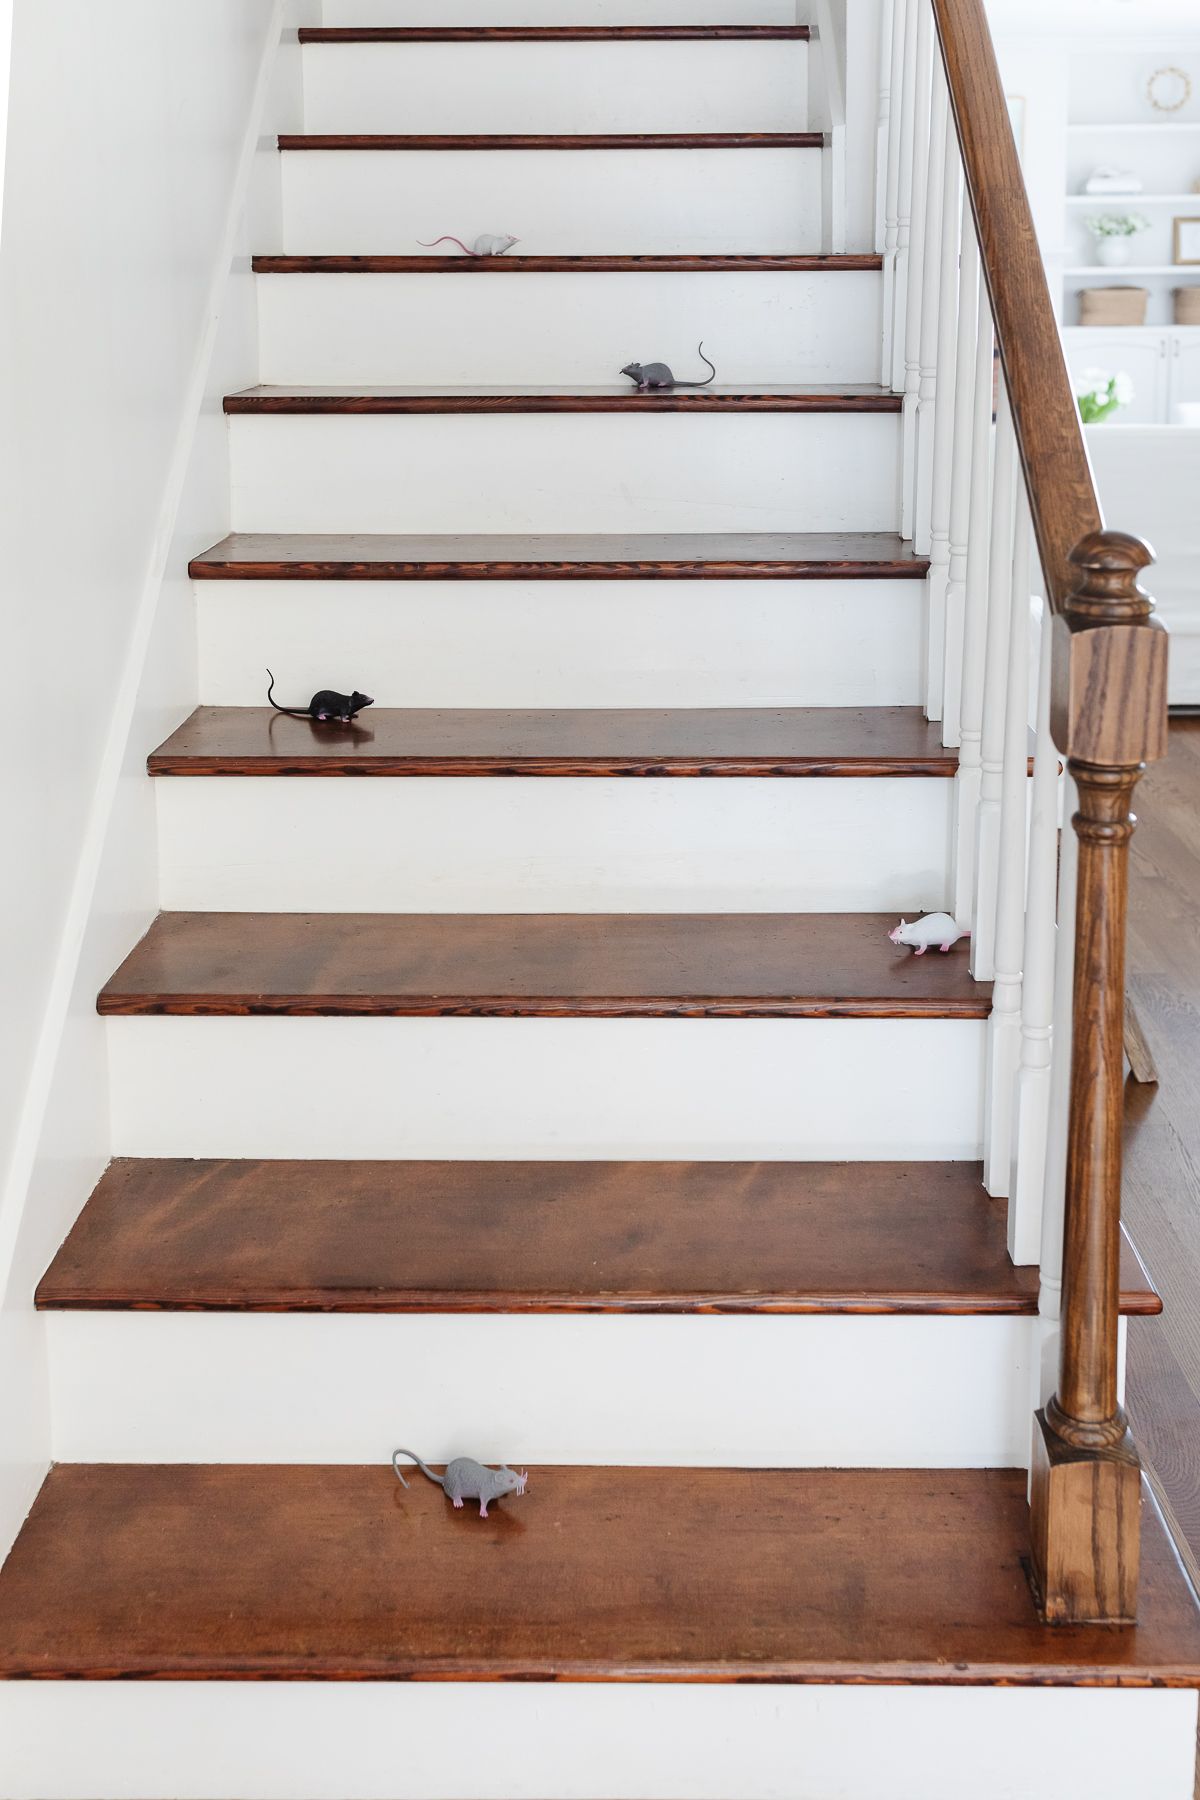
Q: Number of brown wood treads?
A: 9